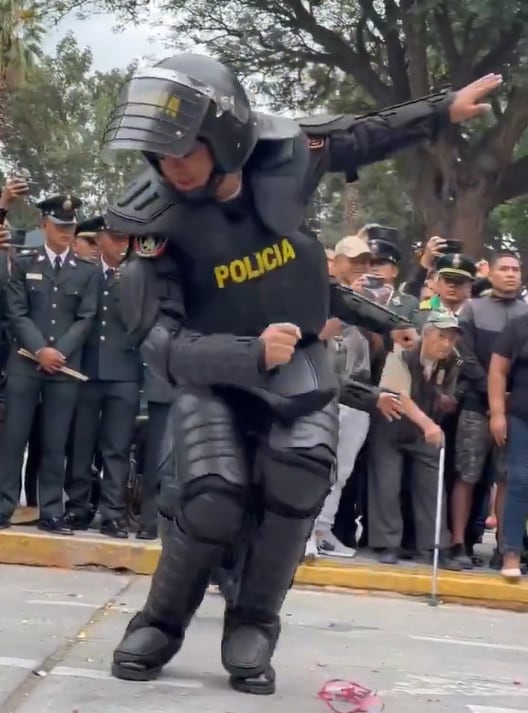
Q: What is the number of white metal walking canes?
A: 1